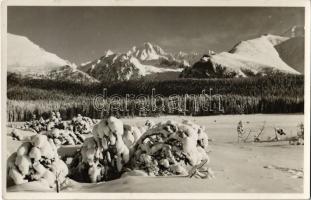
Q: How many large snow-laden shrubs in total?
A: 3